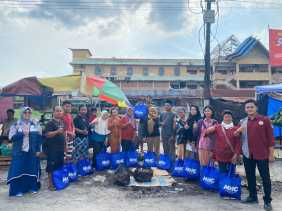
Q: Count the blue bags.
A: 13